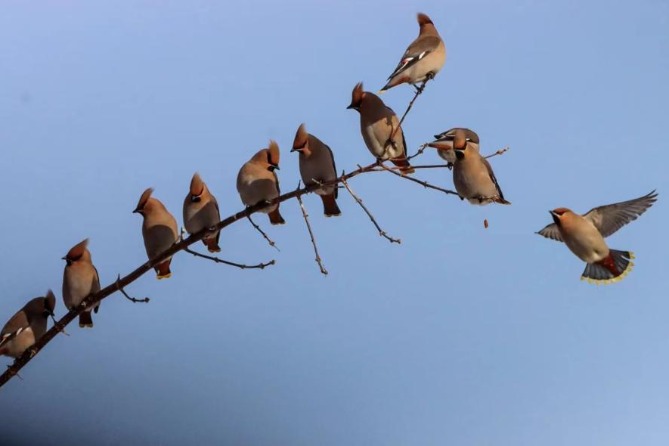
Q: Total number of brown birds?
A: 11